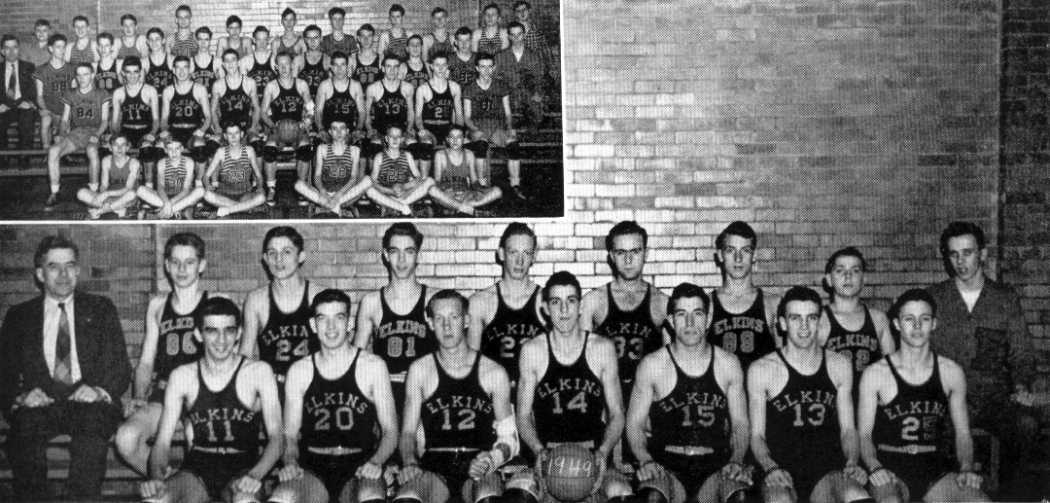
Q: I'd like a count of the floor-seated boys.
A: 6